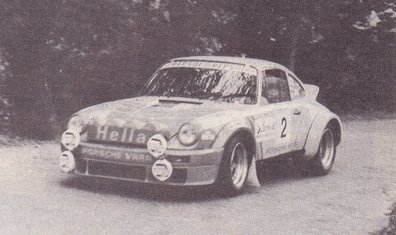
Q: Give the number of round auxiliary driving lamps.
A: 4